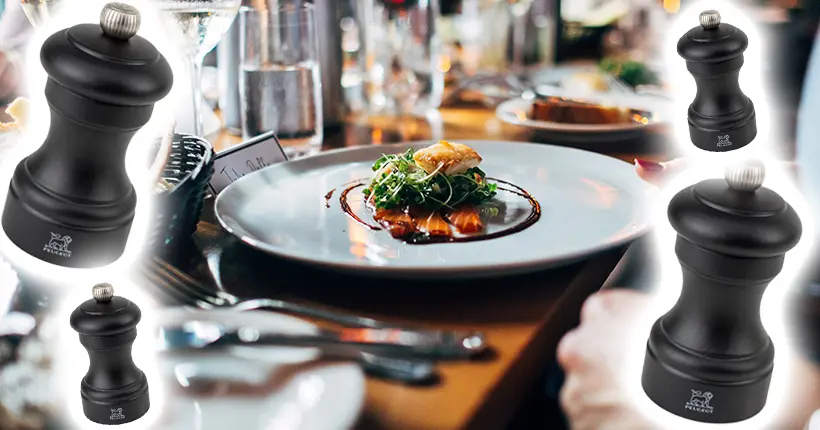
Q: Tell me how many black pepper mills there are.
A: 4